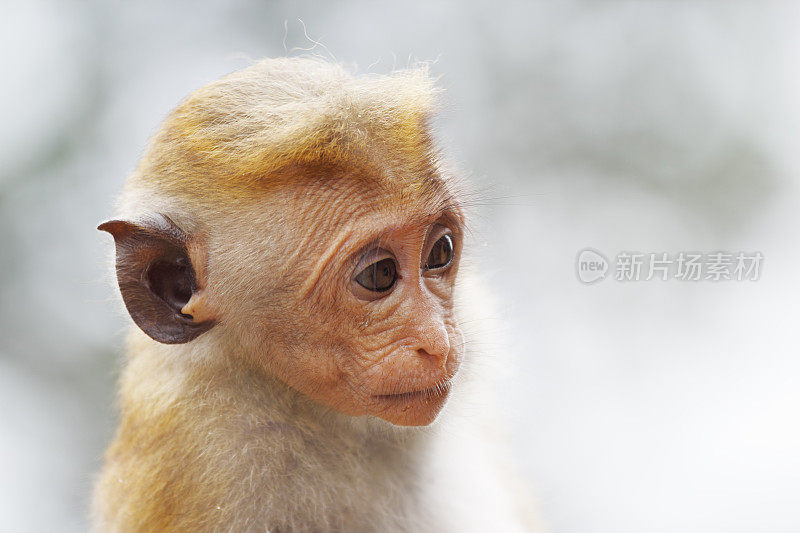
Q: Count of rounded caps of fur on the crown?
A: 1